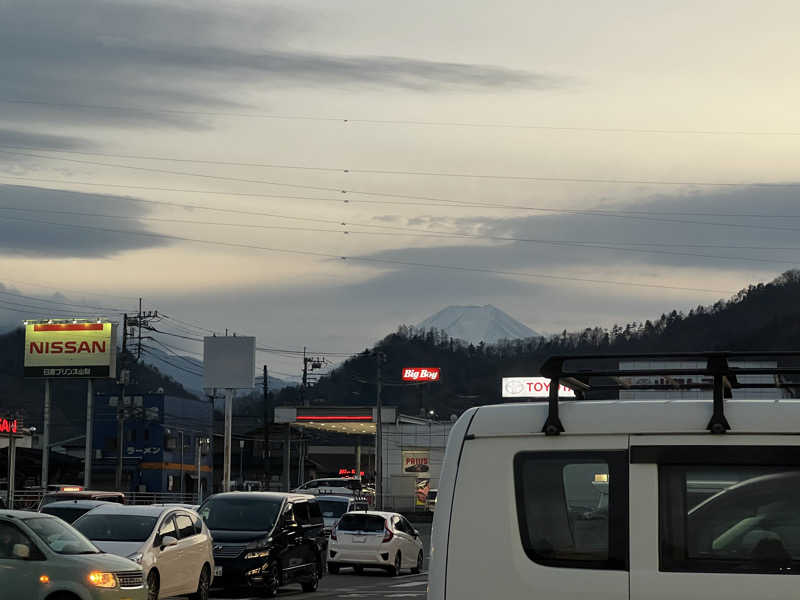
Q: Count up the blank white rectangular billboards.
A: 1